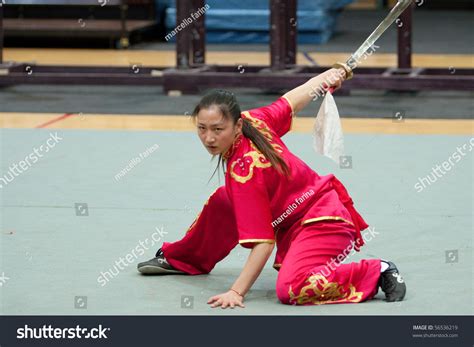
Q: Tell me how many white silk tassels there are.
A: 1